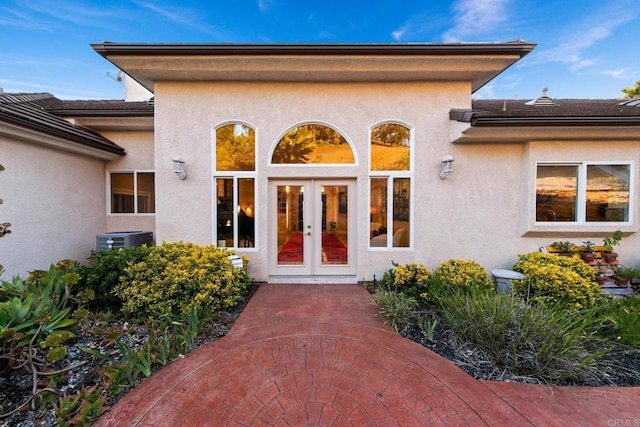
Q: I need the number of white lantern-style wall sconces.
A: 2